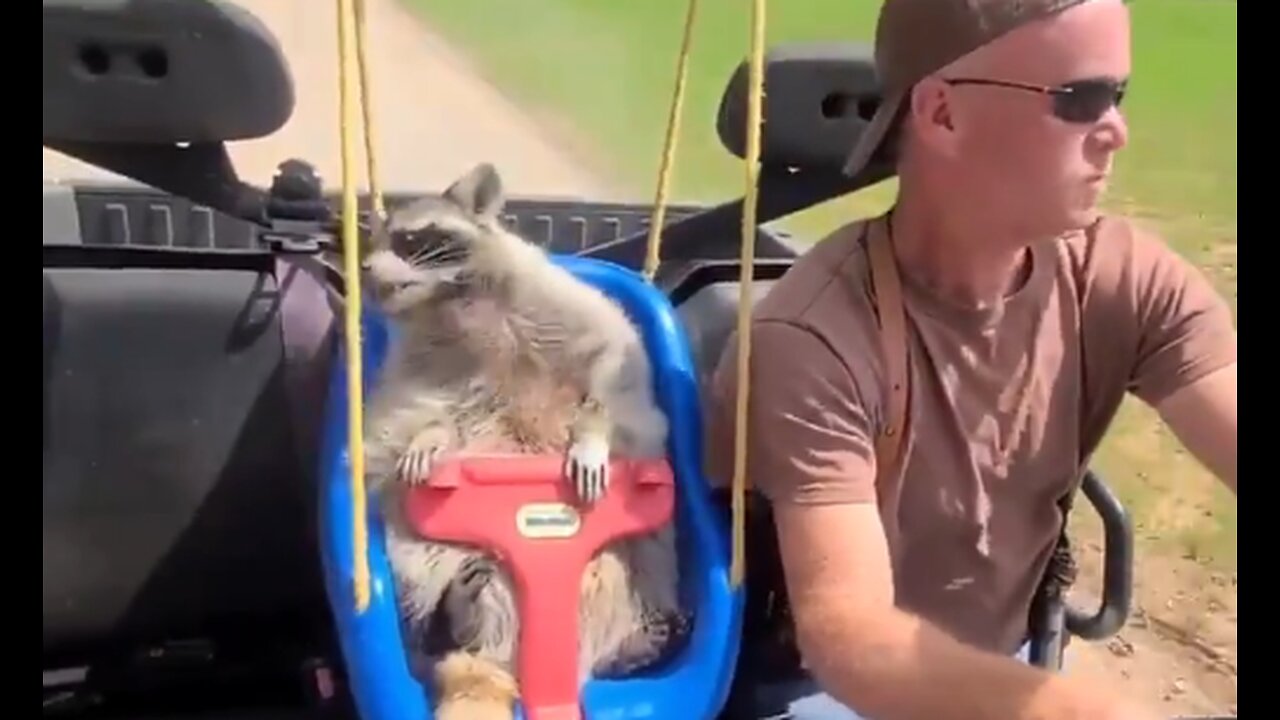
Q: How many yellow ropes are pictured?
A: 4